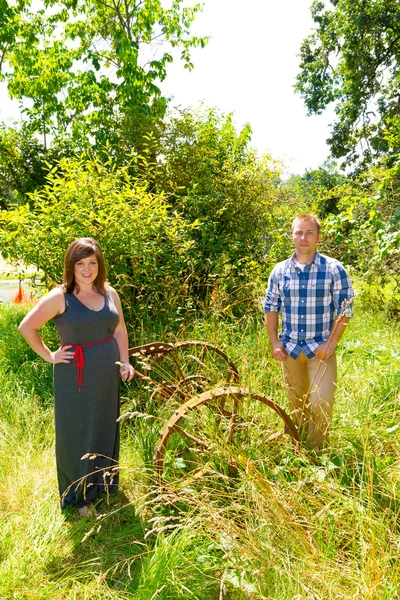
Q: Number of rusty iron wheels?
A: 2